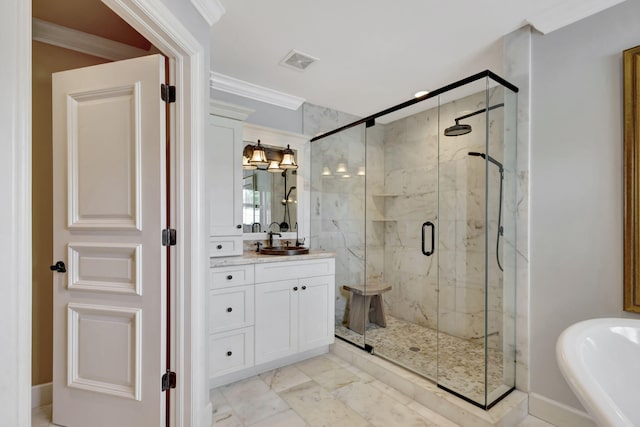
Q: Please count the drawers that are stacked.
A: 3